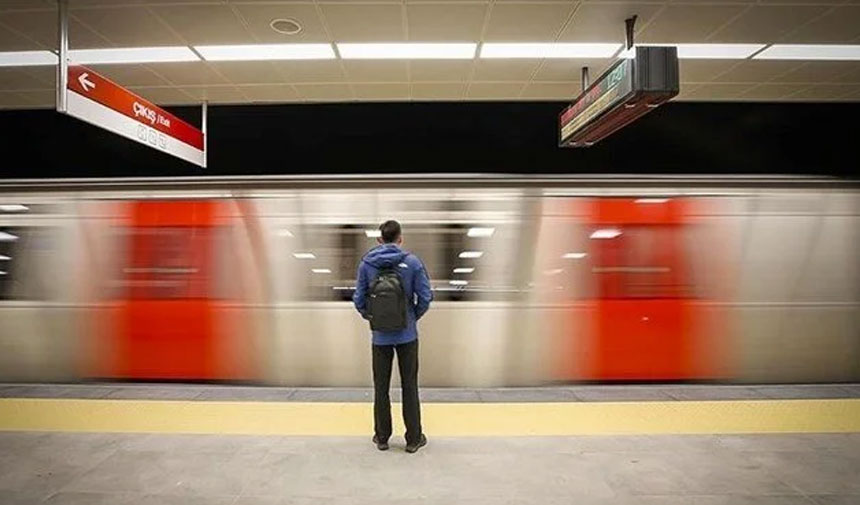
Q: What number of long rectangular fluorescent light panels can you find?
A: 7